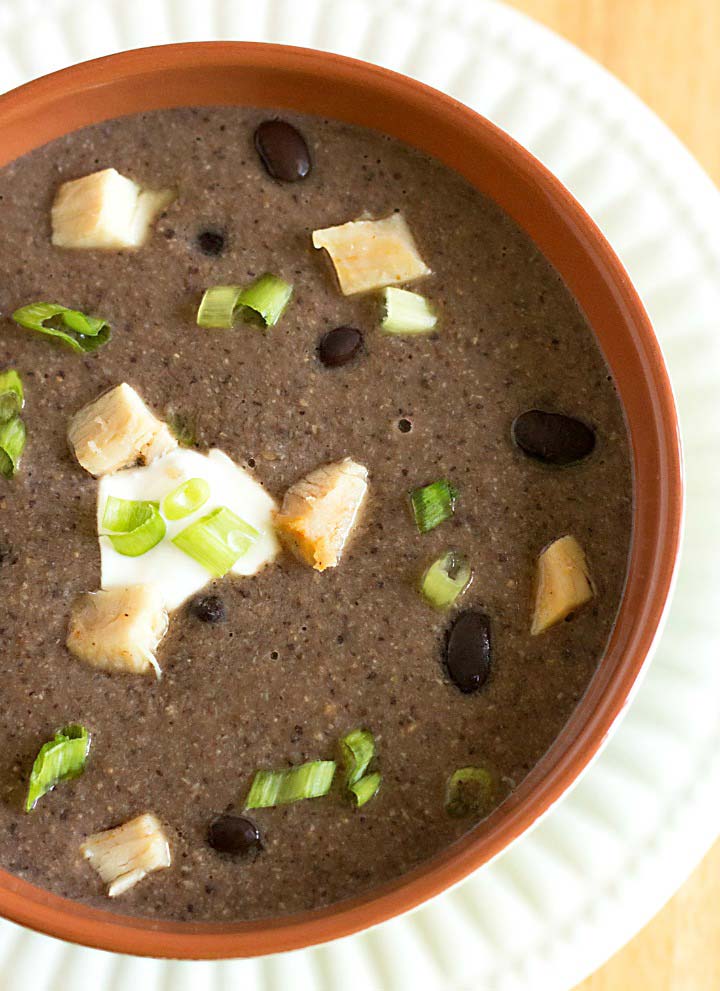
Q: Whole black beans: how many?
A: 5